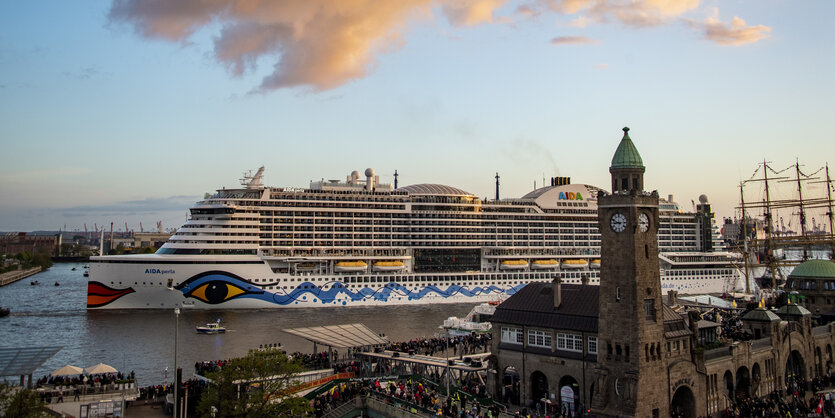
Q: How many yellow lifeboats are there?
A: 6